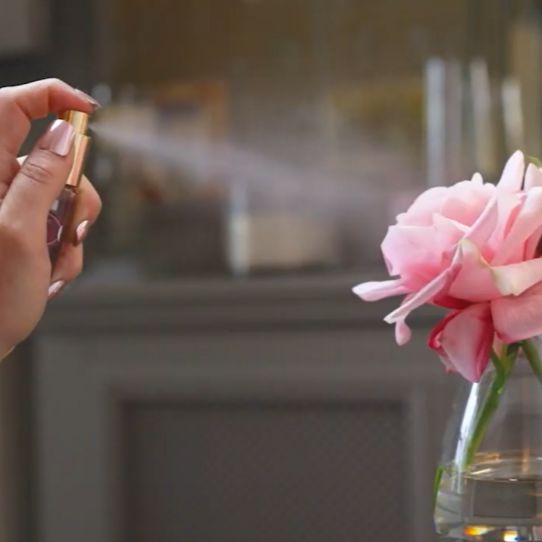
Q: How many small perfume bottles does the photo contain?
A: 1